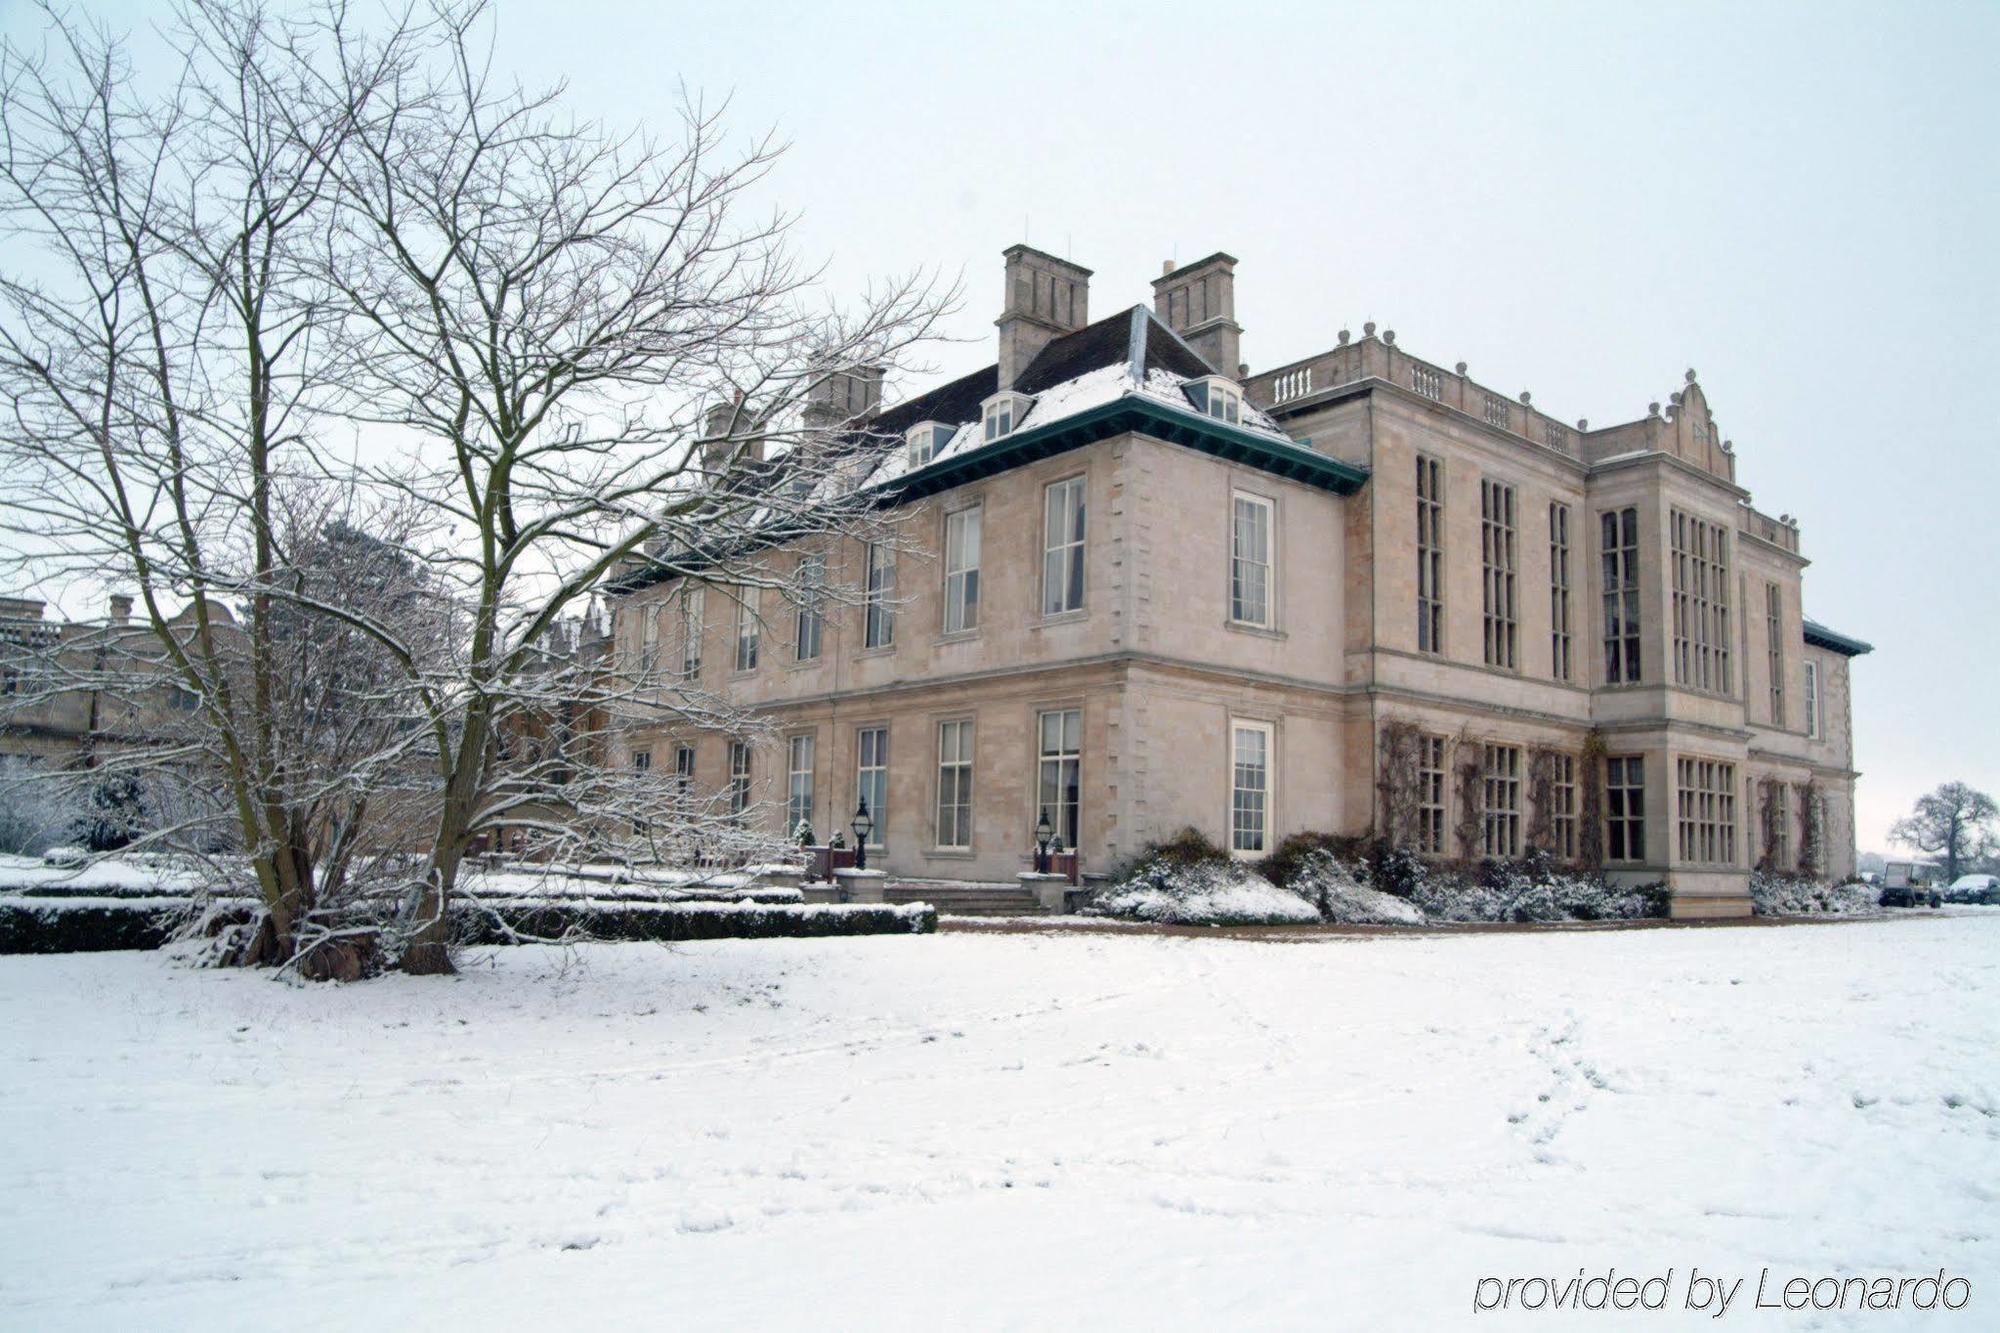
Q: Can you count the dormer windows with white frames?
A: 3